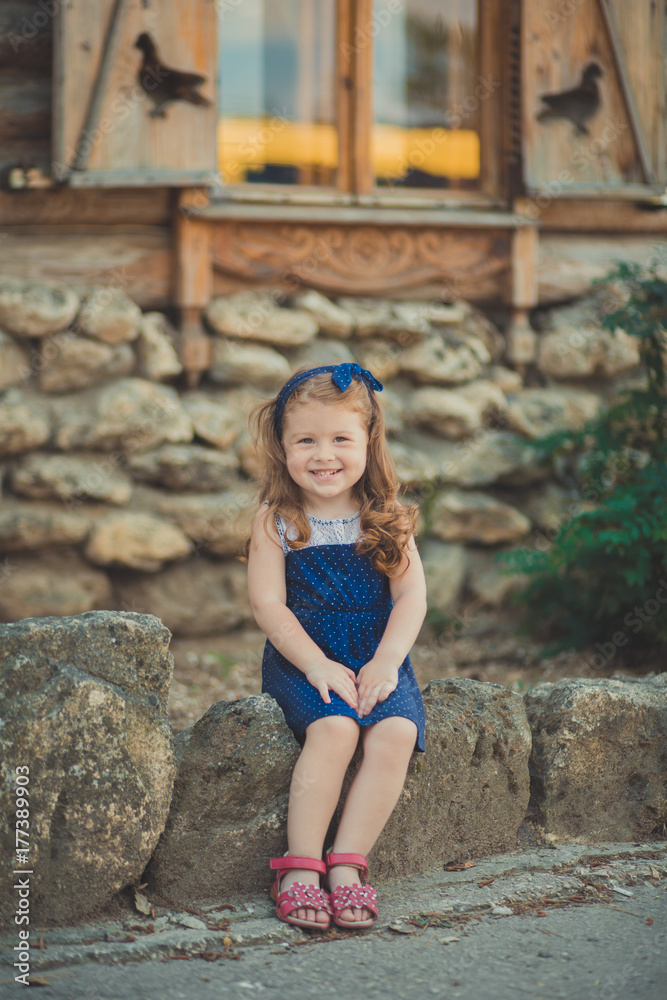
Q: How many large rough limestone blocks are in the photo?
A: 4